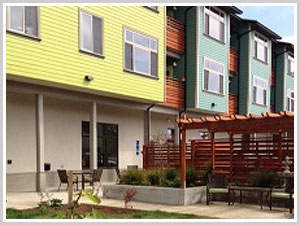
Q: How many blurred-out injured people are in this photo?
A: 0